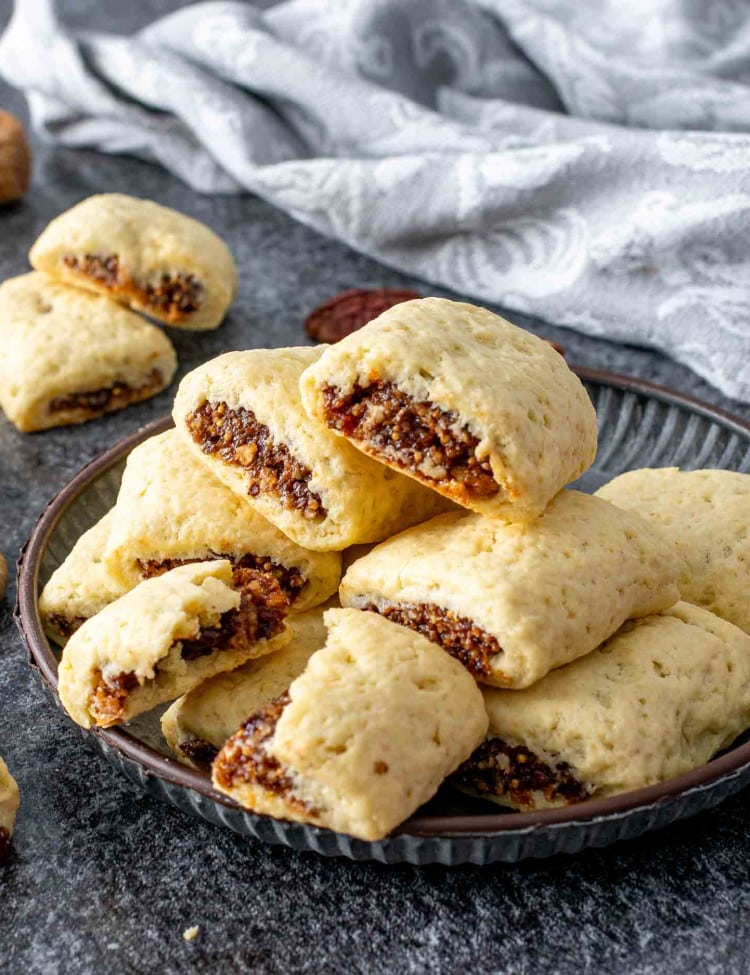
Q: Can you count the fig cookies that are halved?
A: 2